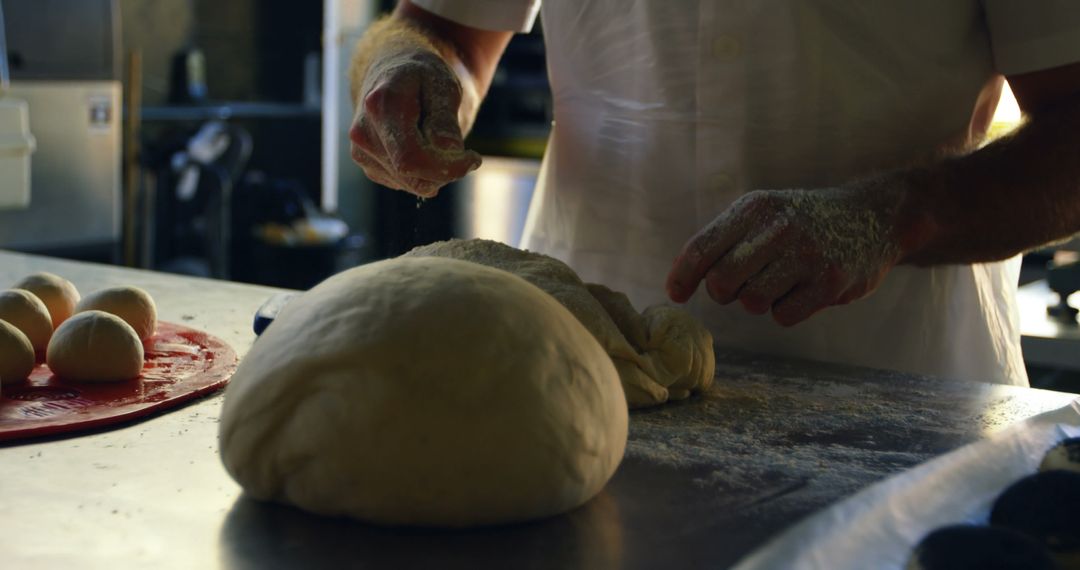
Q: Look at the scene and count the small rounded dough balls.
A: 5